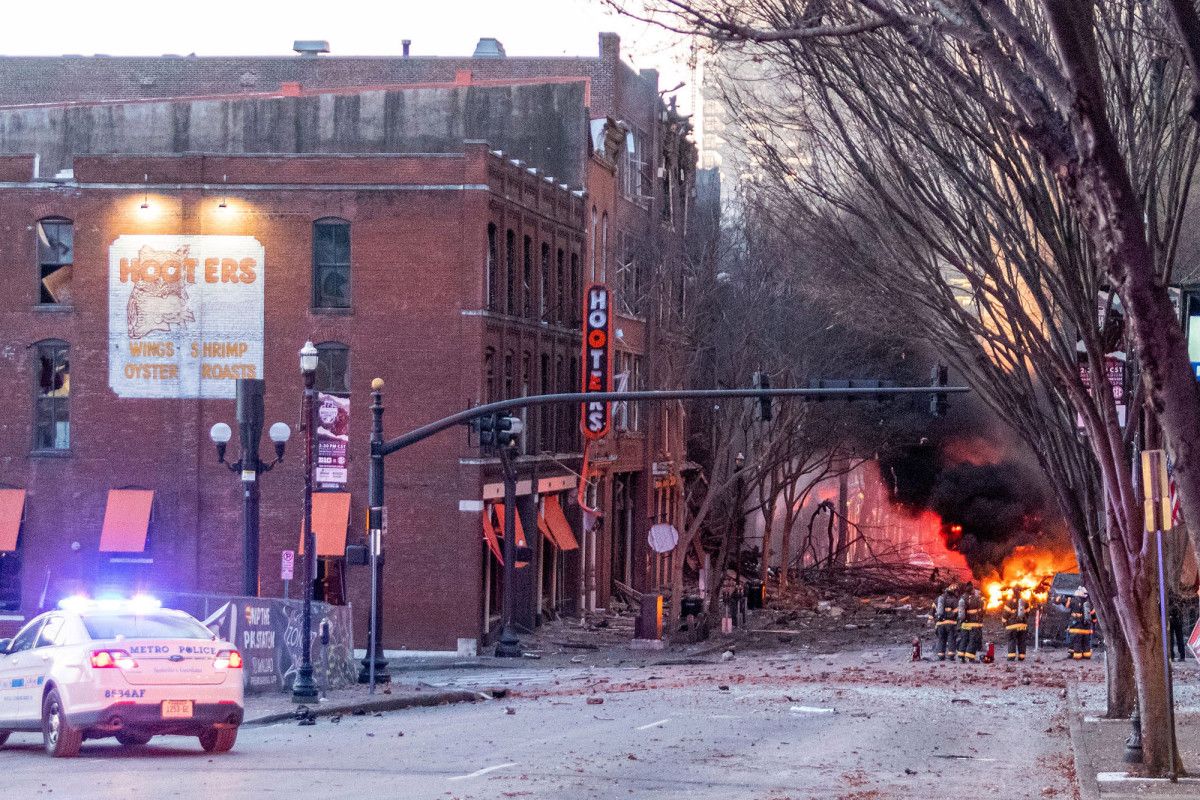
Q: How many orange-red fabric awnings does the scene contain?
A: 5